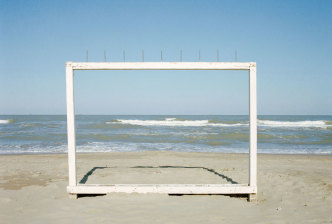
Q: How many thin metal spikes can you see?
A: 9